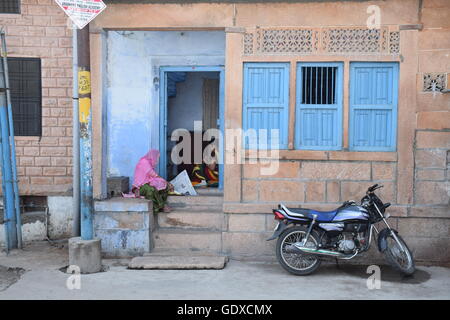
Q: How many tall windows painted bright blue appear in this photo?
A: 3